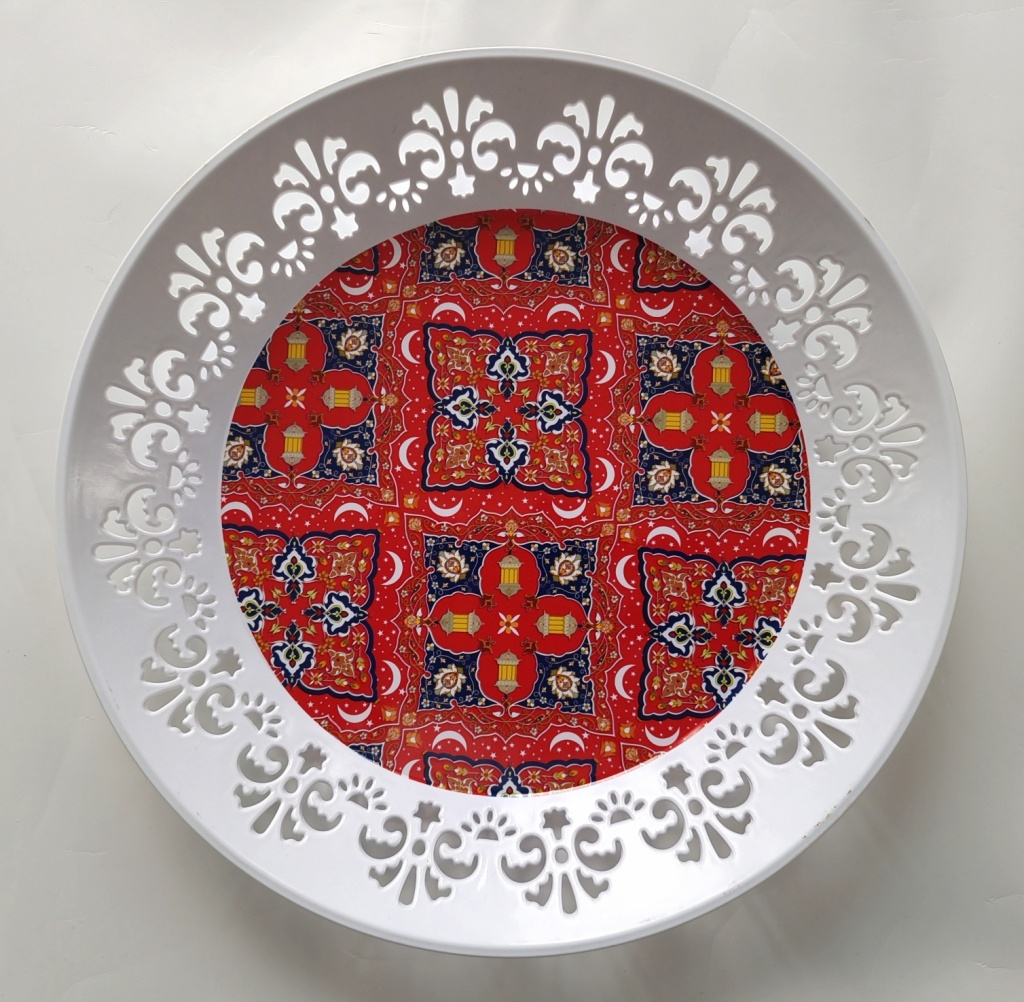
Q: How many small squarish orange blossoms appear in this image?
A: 12